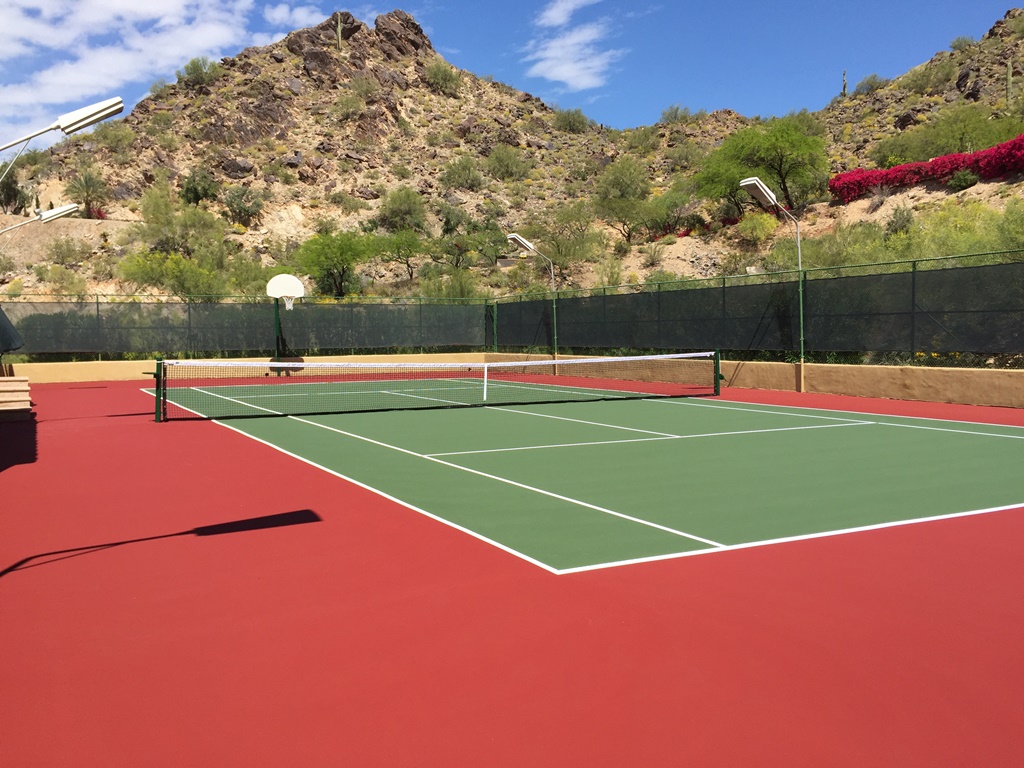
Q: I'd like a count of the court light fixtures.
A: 4